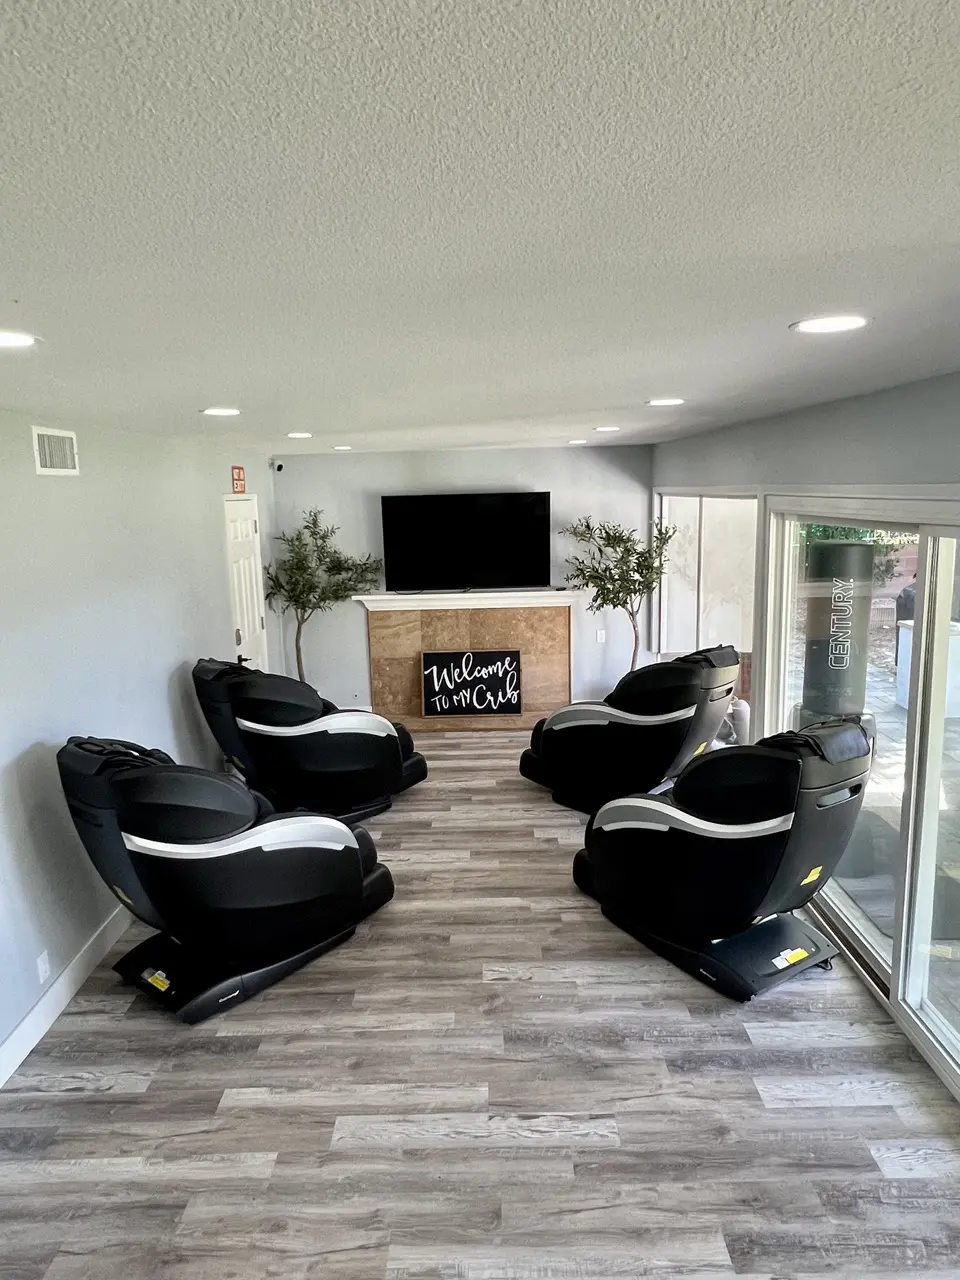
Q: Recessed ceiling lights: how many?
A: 8